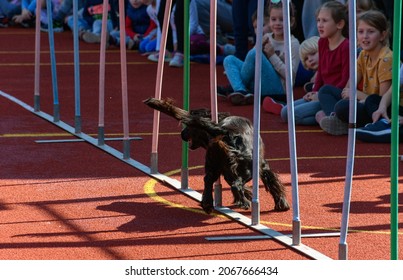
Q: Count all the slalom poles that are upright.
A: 12